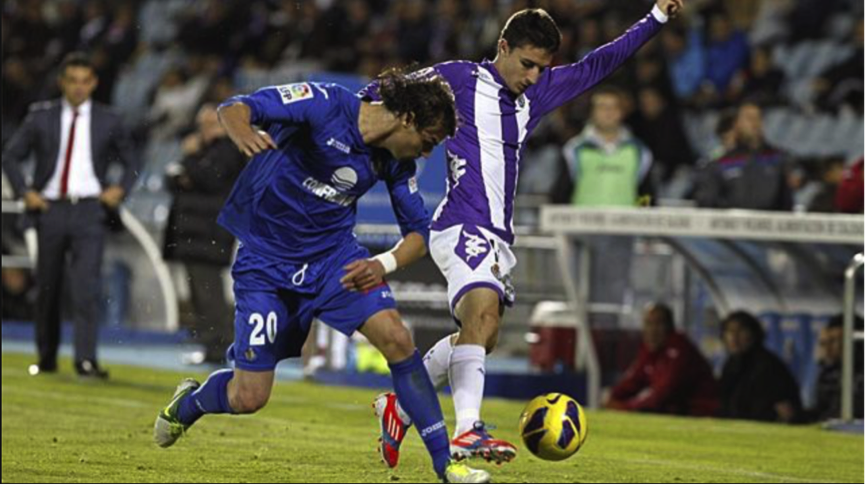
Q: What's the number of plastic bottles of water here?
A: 0